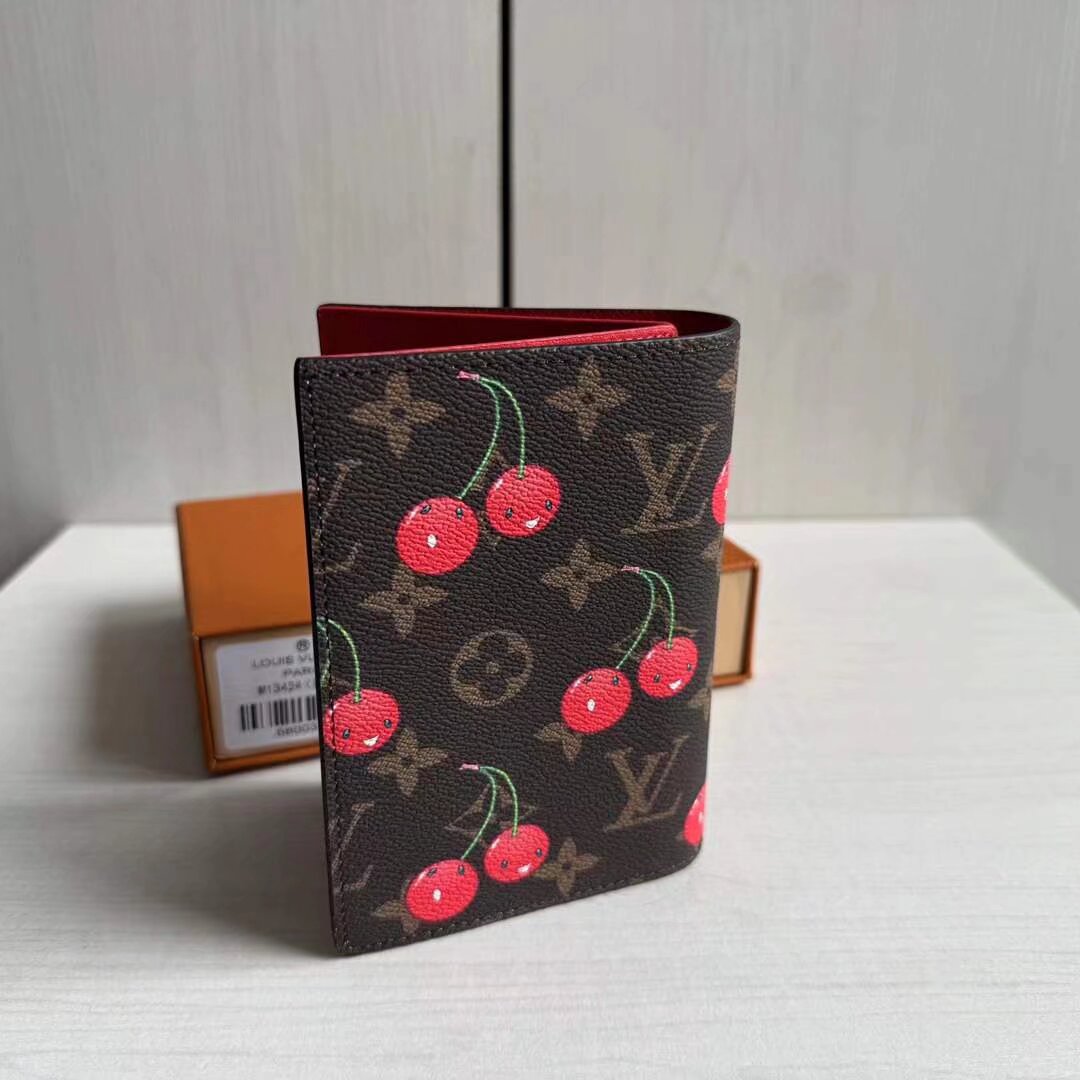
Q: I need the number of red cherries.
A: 9